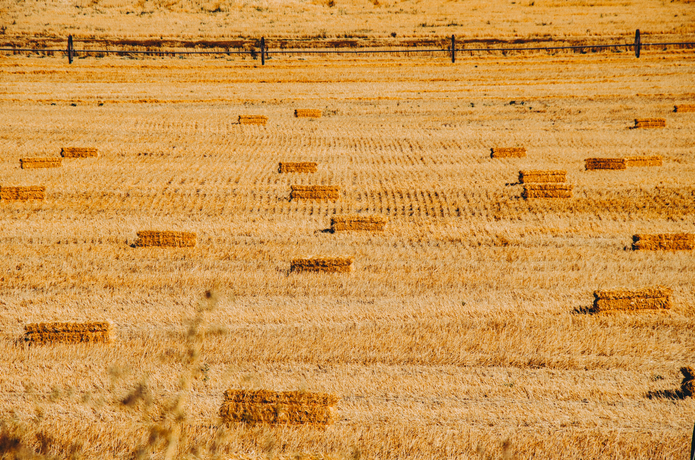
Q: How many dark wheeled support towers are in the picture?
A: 4